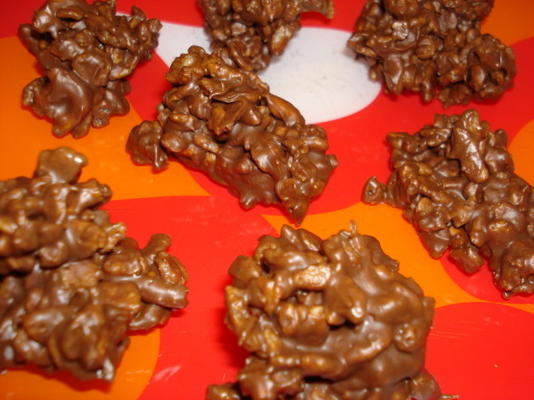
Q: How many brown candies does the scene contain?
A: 7